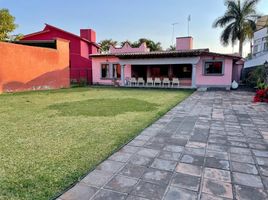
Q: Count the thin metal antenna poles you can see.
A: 2